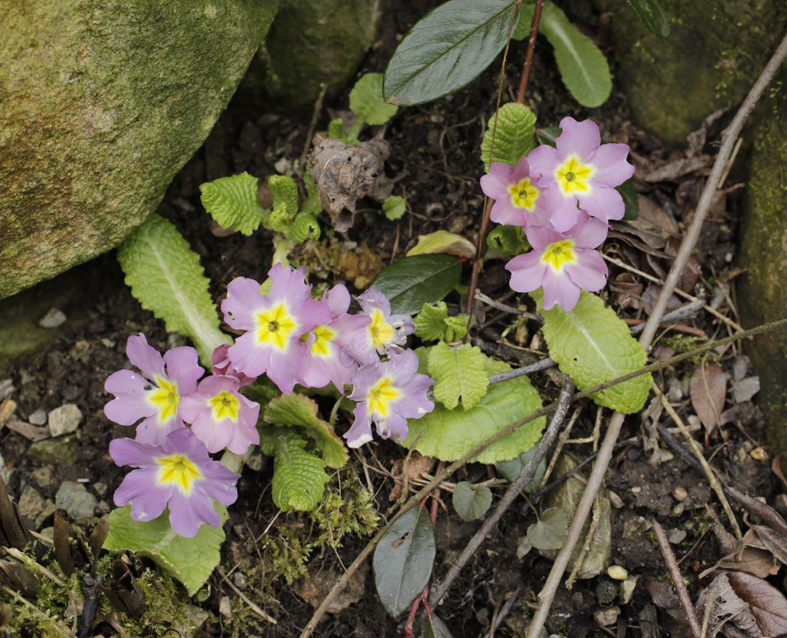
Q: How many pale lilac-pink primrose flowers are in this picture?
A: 10